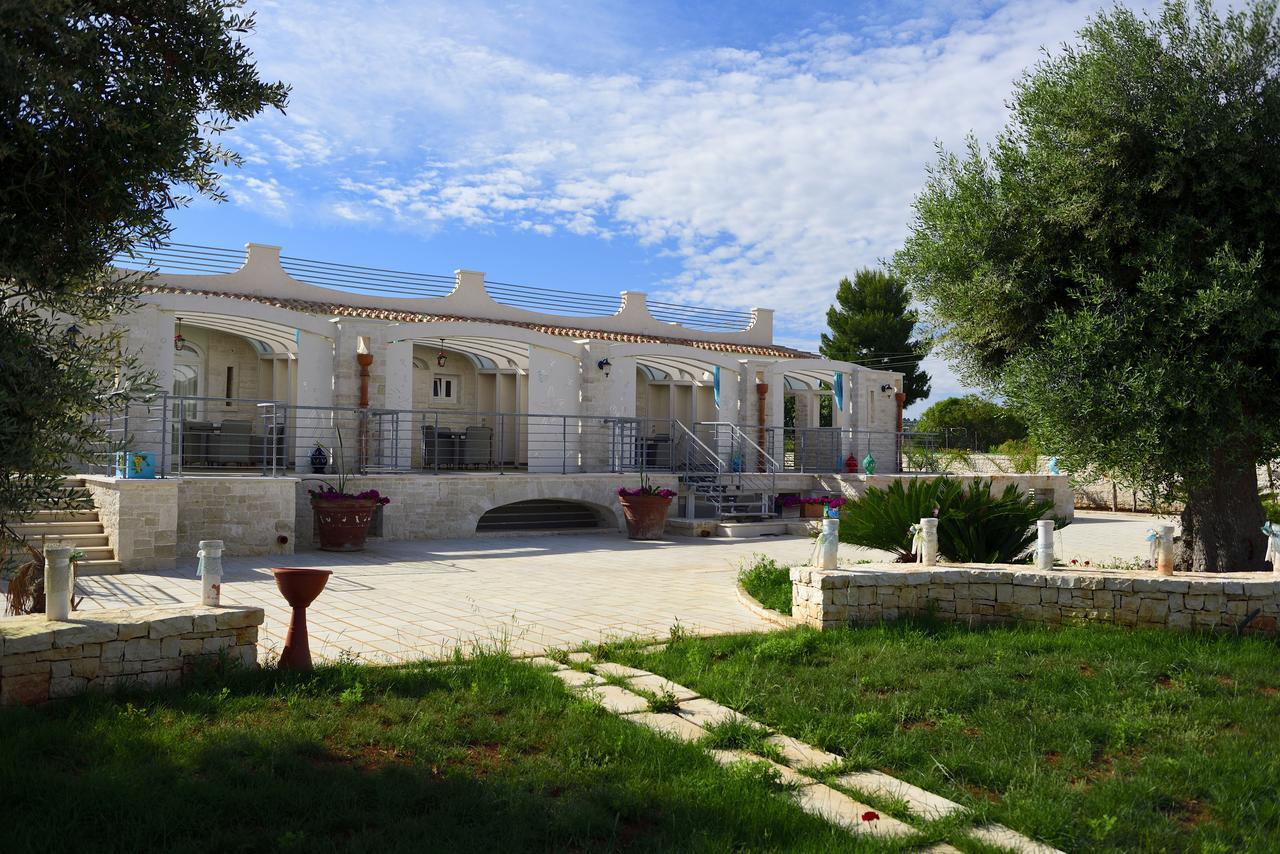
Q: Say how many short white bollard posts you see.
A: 7